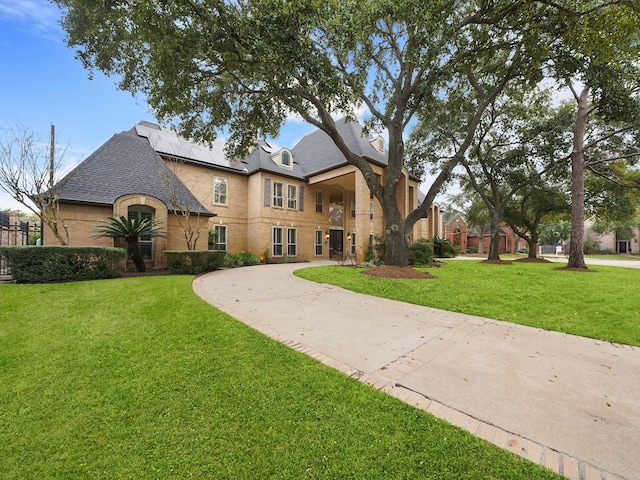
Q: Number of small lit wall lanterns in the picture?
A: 2